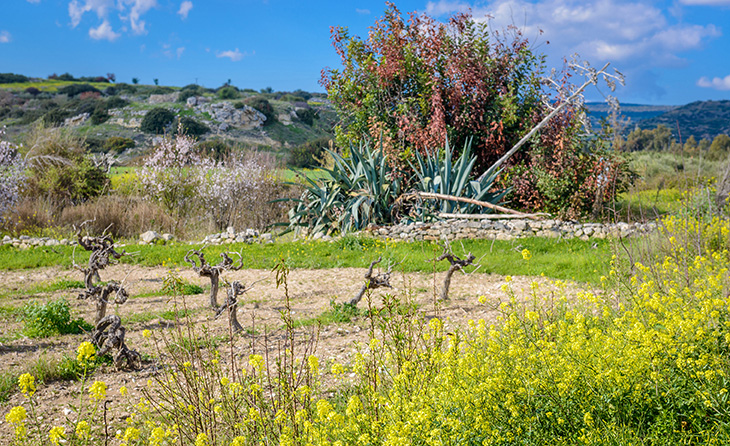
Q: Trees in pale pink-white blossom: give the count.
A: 3